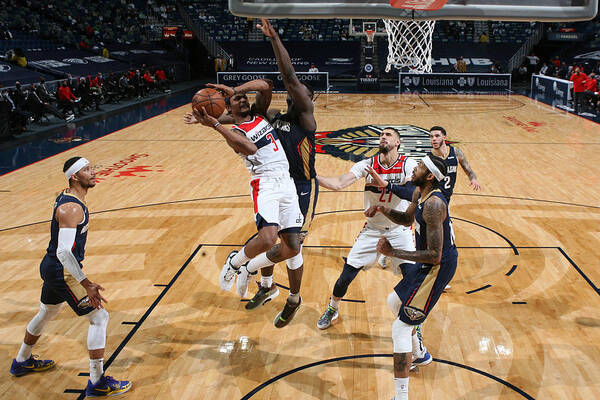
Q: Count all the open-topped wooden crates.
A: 0